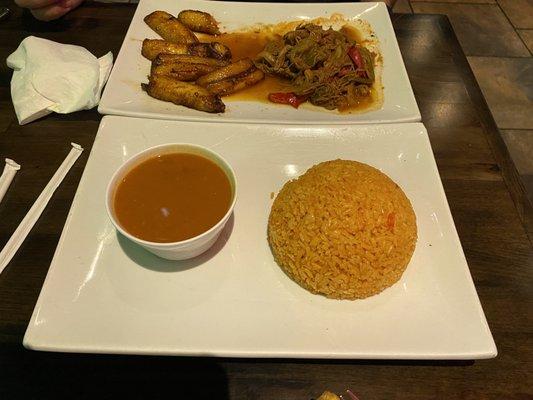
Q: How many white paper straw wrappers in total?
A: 2